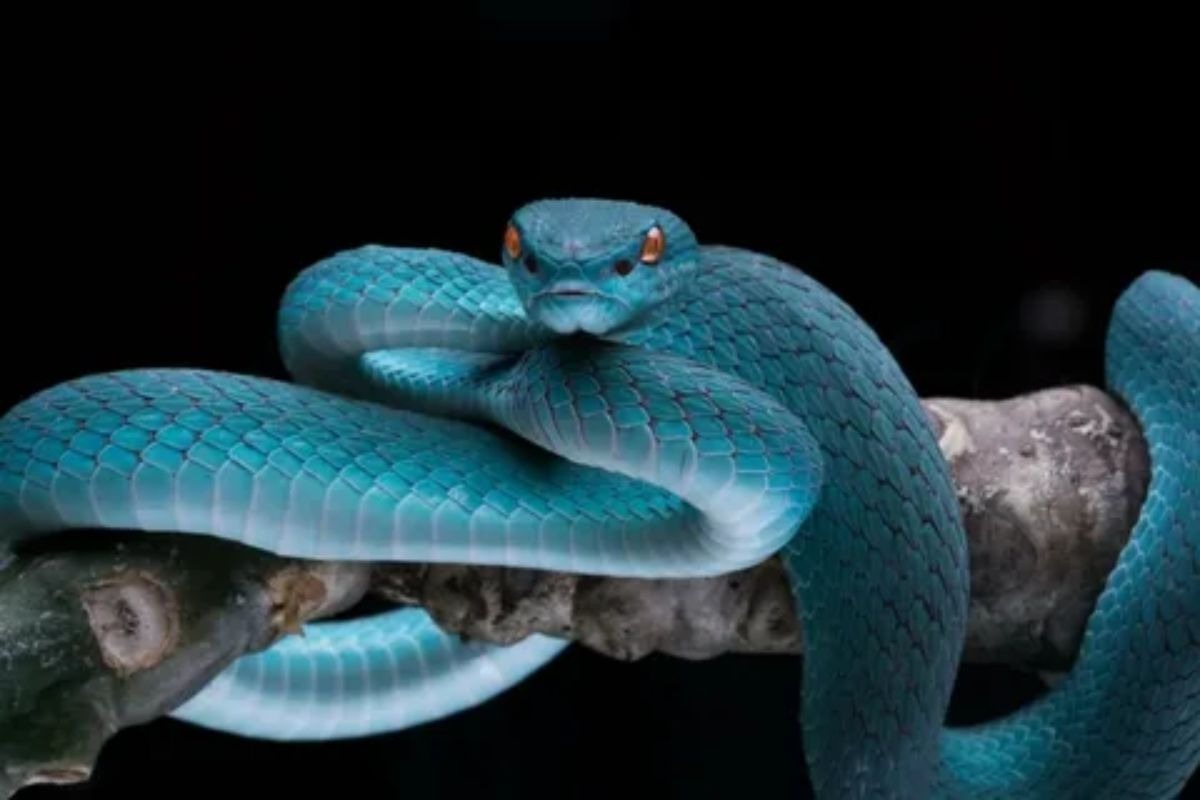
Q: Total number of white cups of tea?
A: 0